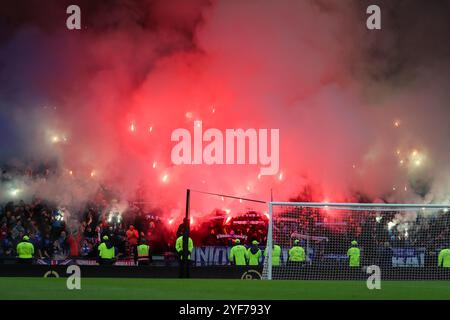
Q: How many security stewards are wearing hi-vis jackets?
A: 10